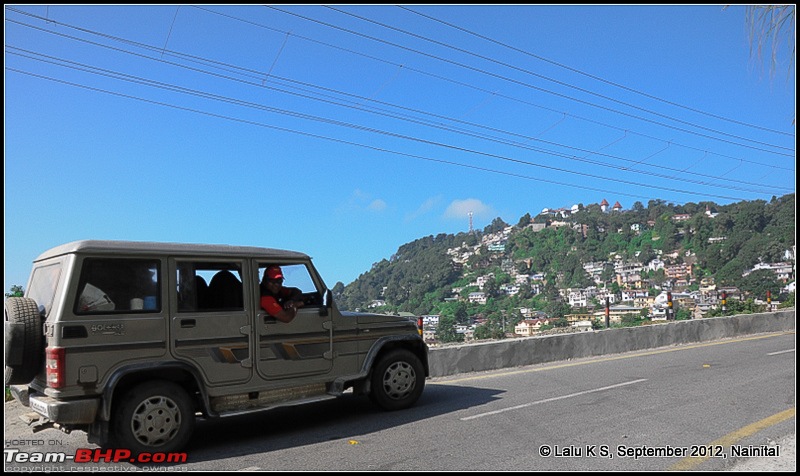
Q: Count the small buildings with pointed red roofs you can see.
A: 2